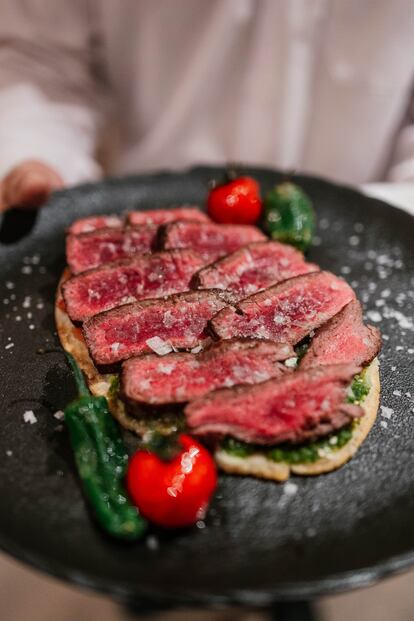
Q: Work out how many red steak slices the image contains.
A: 11